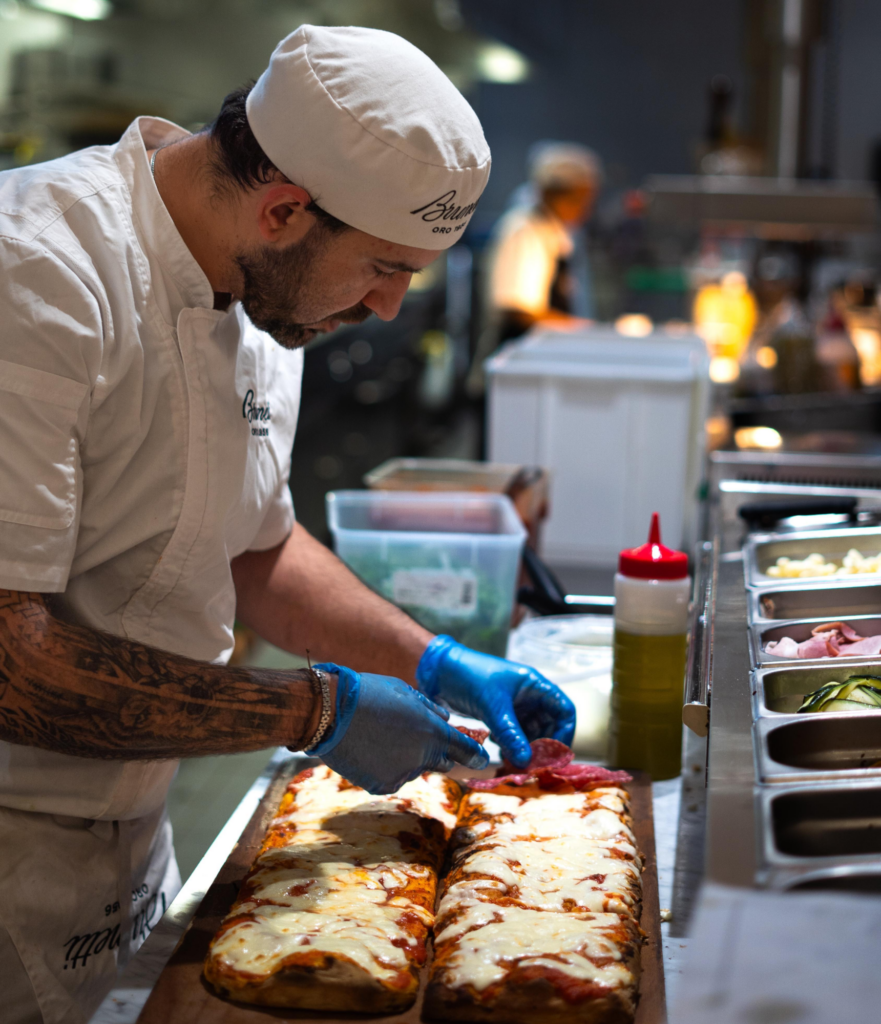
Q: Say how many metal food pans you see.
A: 7